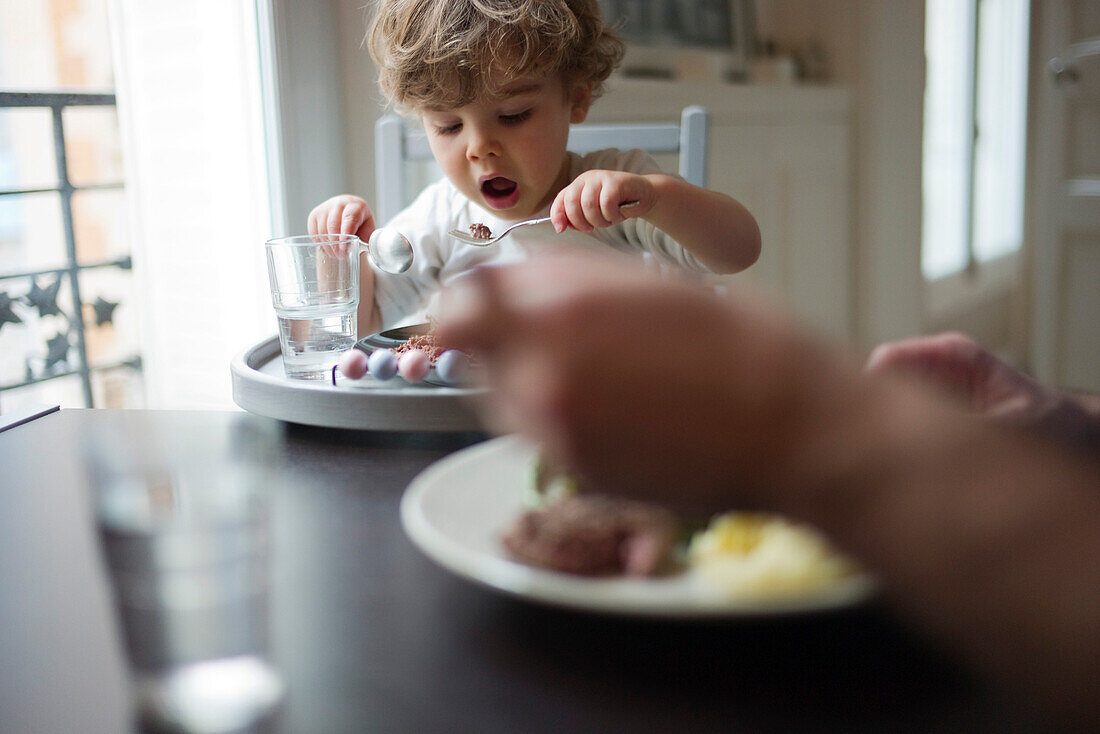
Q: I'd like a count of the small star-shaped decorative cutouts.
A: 4